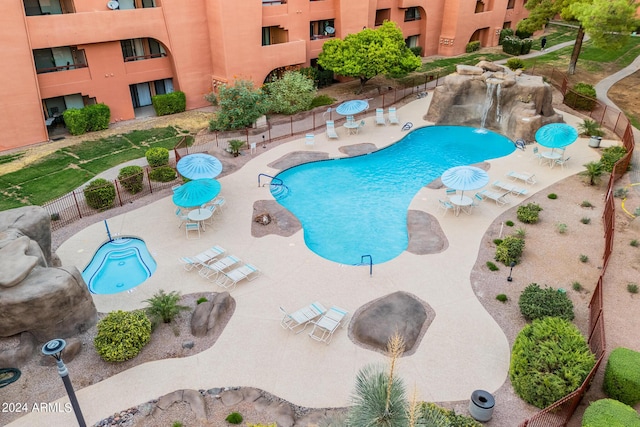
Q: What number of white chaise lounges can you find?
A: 11